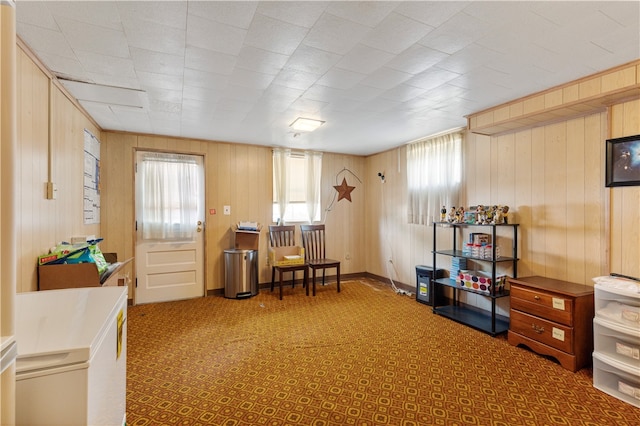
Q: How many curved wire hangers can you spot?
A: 1